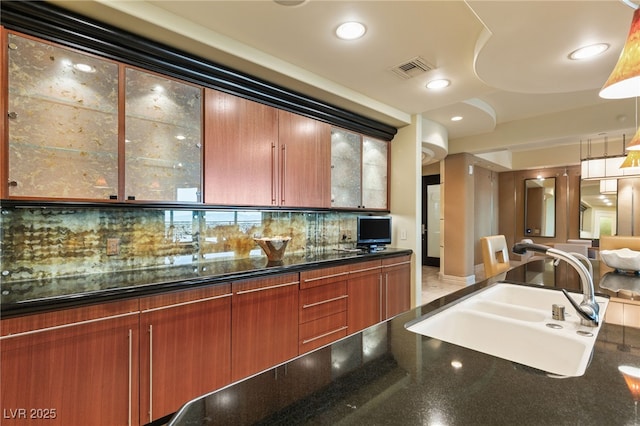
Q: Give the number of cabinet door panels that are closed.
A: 11